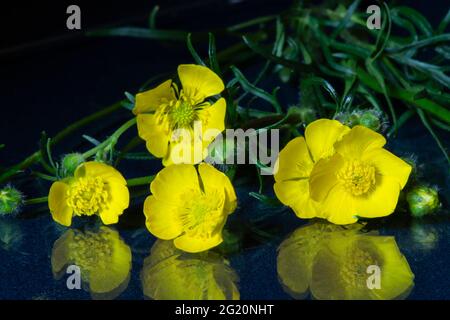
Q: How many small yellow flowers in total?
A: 5